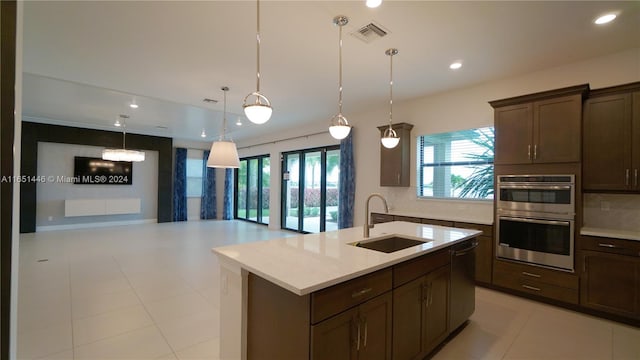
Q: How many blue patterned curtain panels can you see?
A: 4